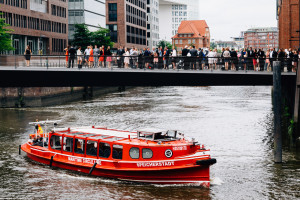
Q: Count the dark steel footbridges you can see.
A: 1